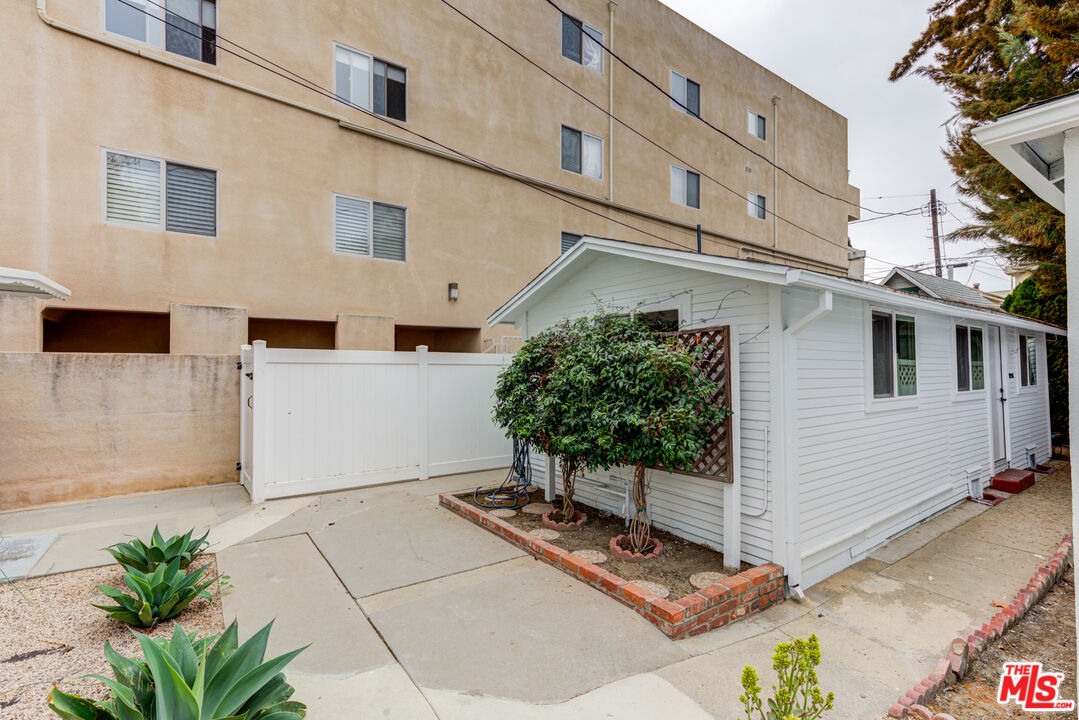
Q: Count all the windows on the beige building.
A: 11